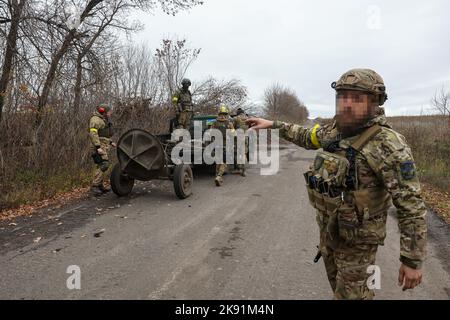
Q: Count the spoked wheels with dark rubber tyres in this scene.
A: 2